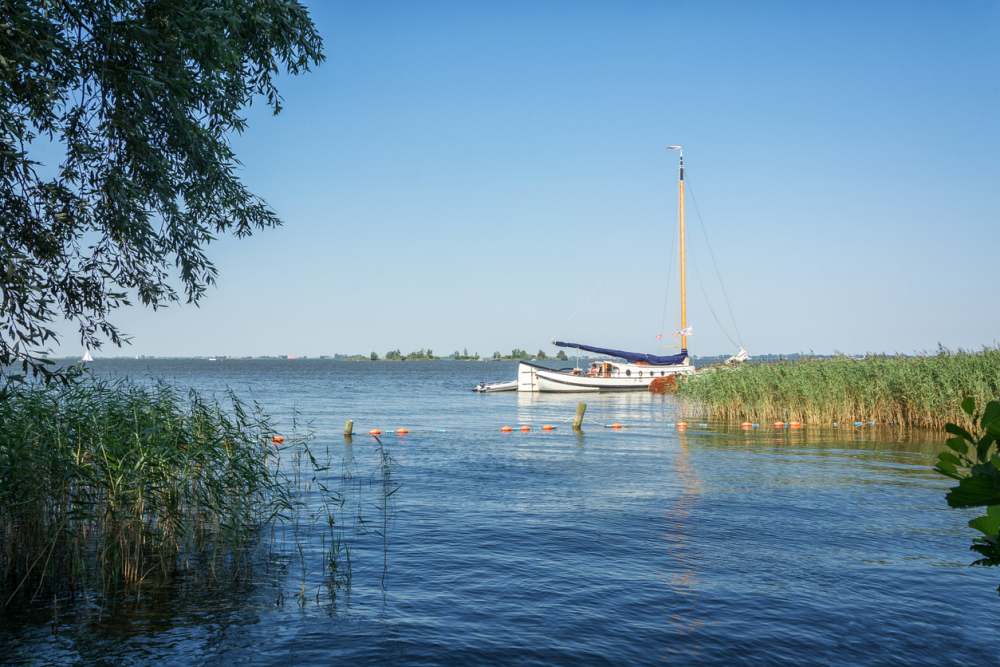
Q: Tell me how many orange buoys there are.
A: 11